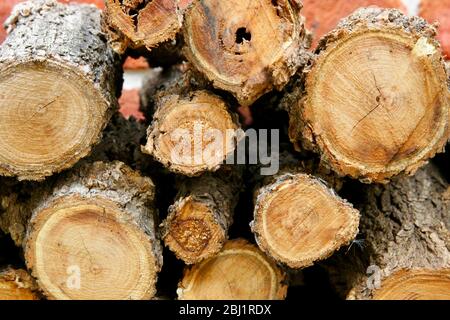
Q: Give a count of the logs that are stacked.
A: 11